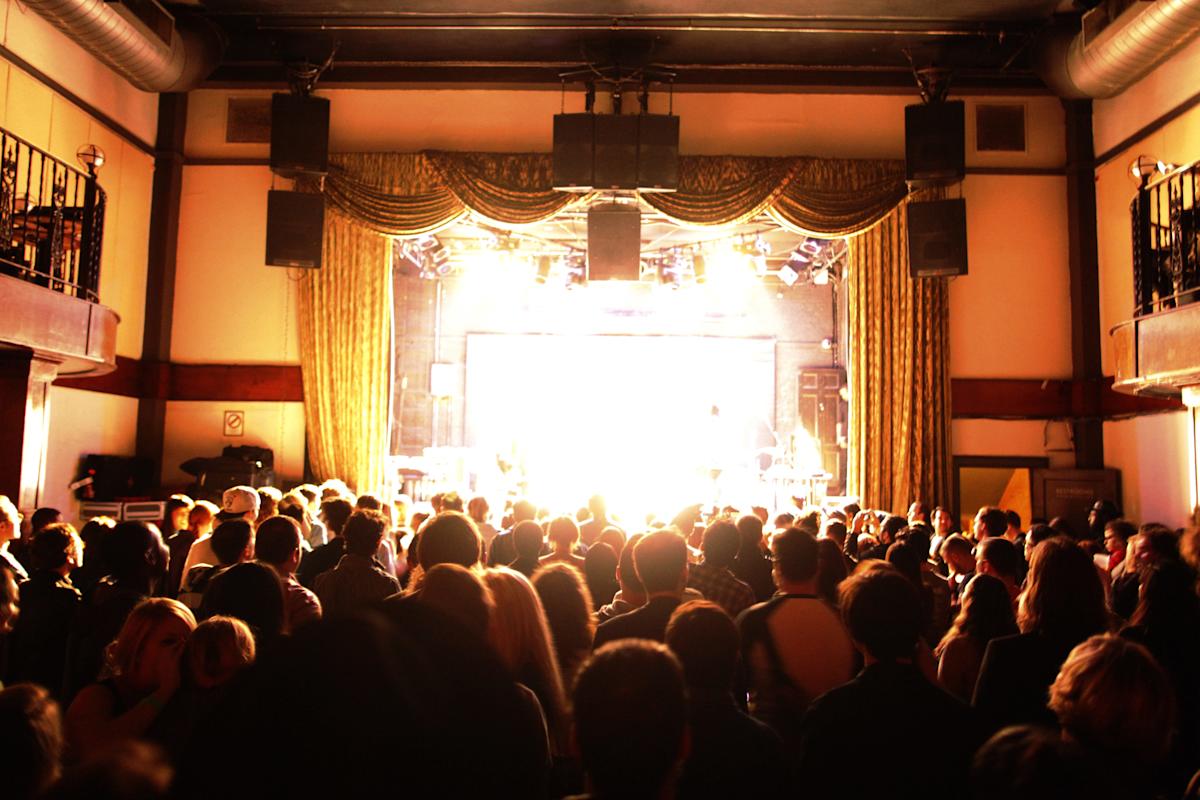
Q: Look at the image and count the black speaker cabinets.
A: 8